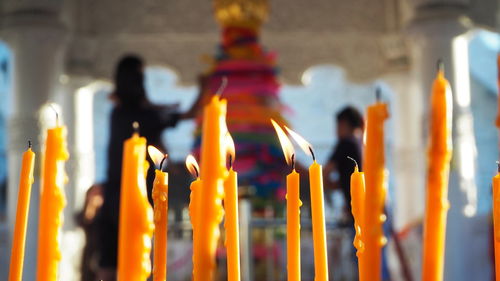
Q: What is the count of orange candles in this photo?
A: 13